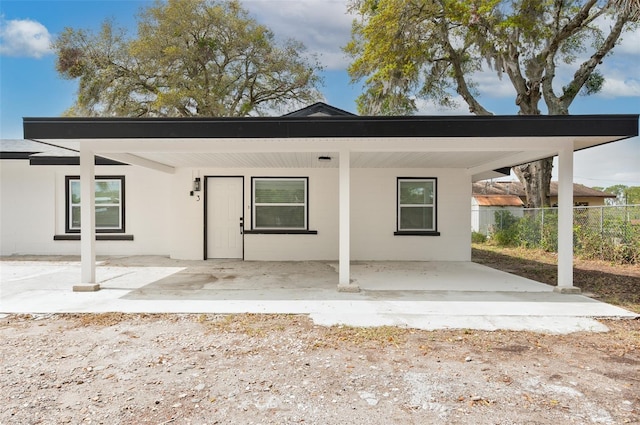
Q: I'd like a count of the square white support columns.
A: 3